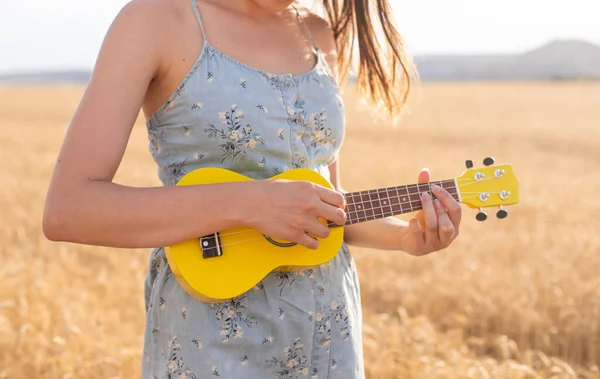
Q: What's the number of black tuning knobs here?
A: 4